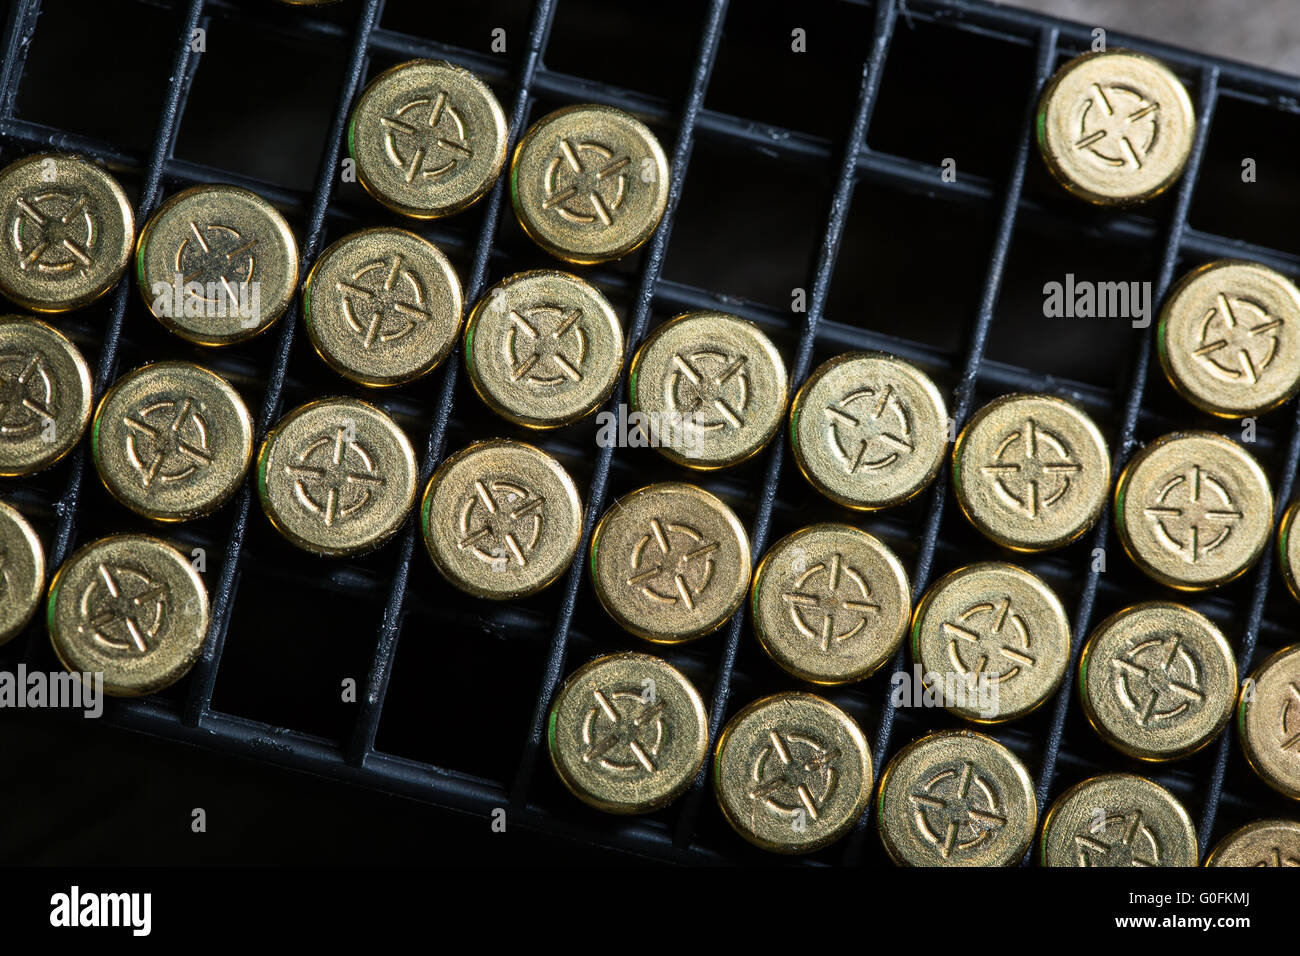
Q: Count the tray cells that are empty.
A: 12